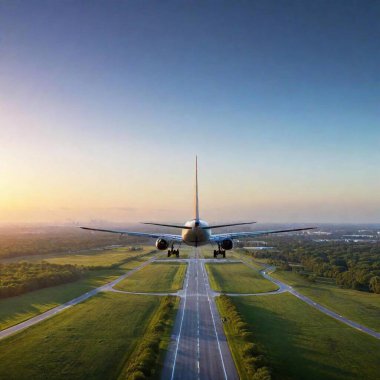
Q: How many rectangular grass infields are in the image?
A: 2